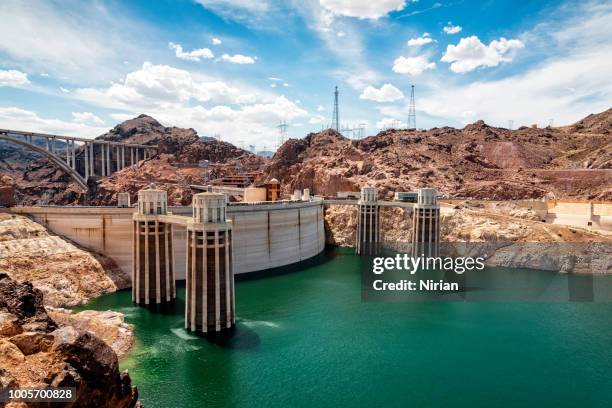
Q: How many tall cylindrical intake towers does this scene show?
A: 4